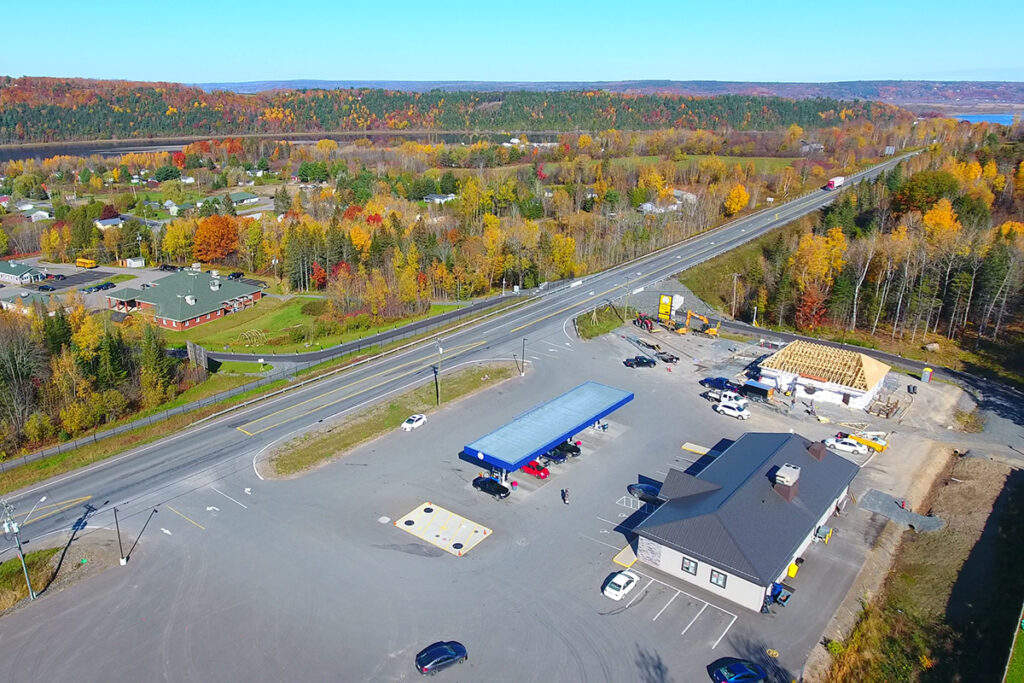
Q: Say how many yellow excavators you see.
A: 2